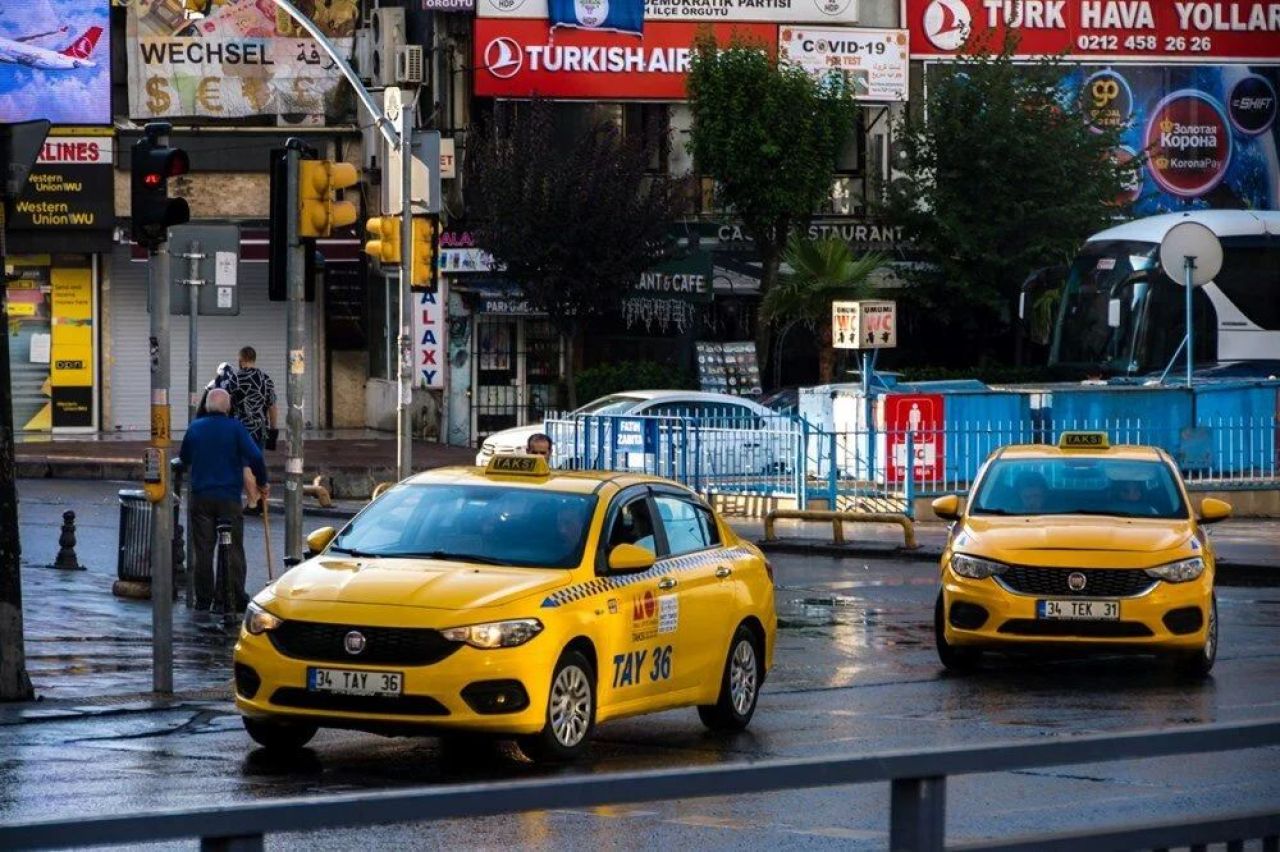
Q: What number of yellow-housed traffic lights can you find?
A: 3